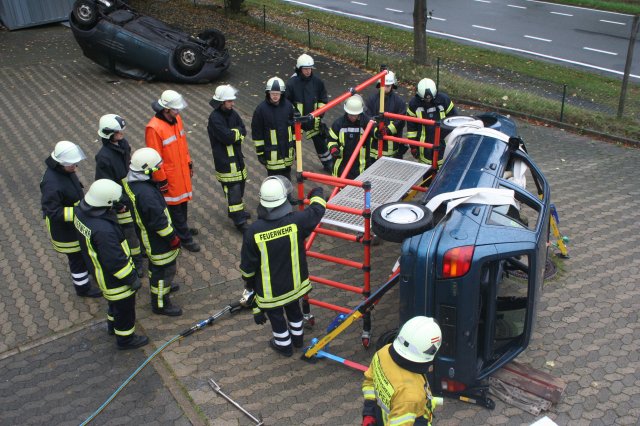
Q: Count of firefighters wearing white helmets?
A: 13